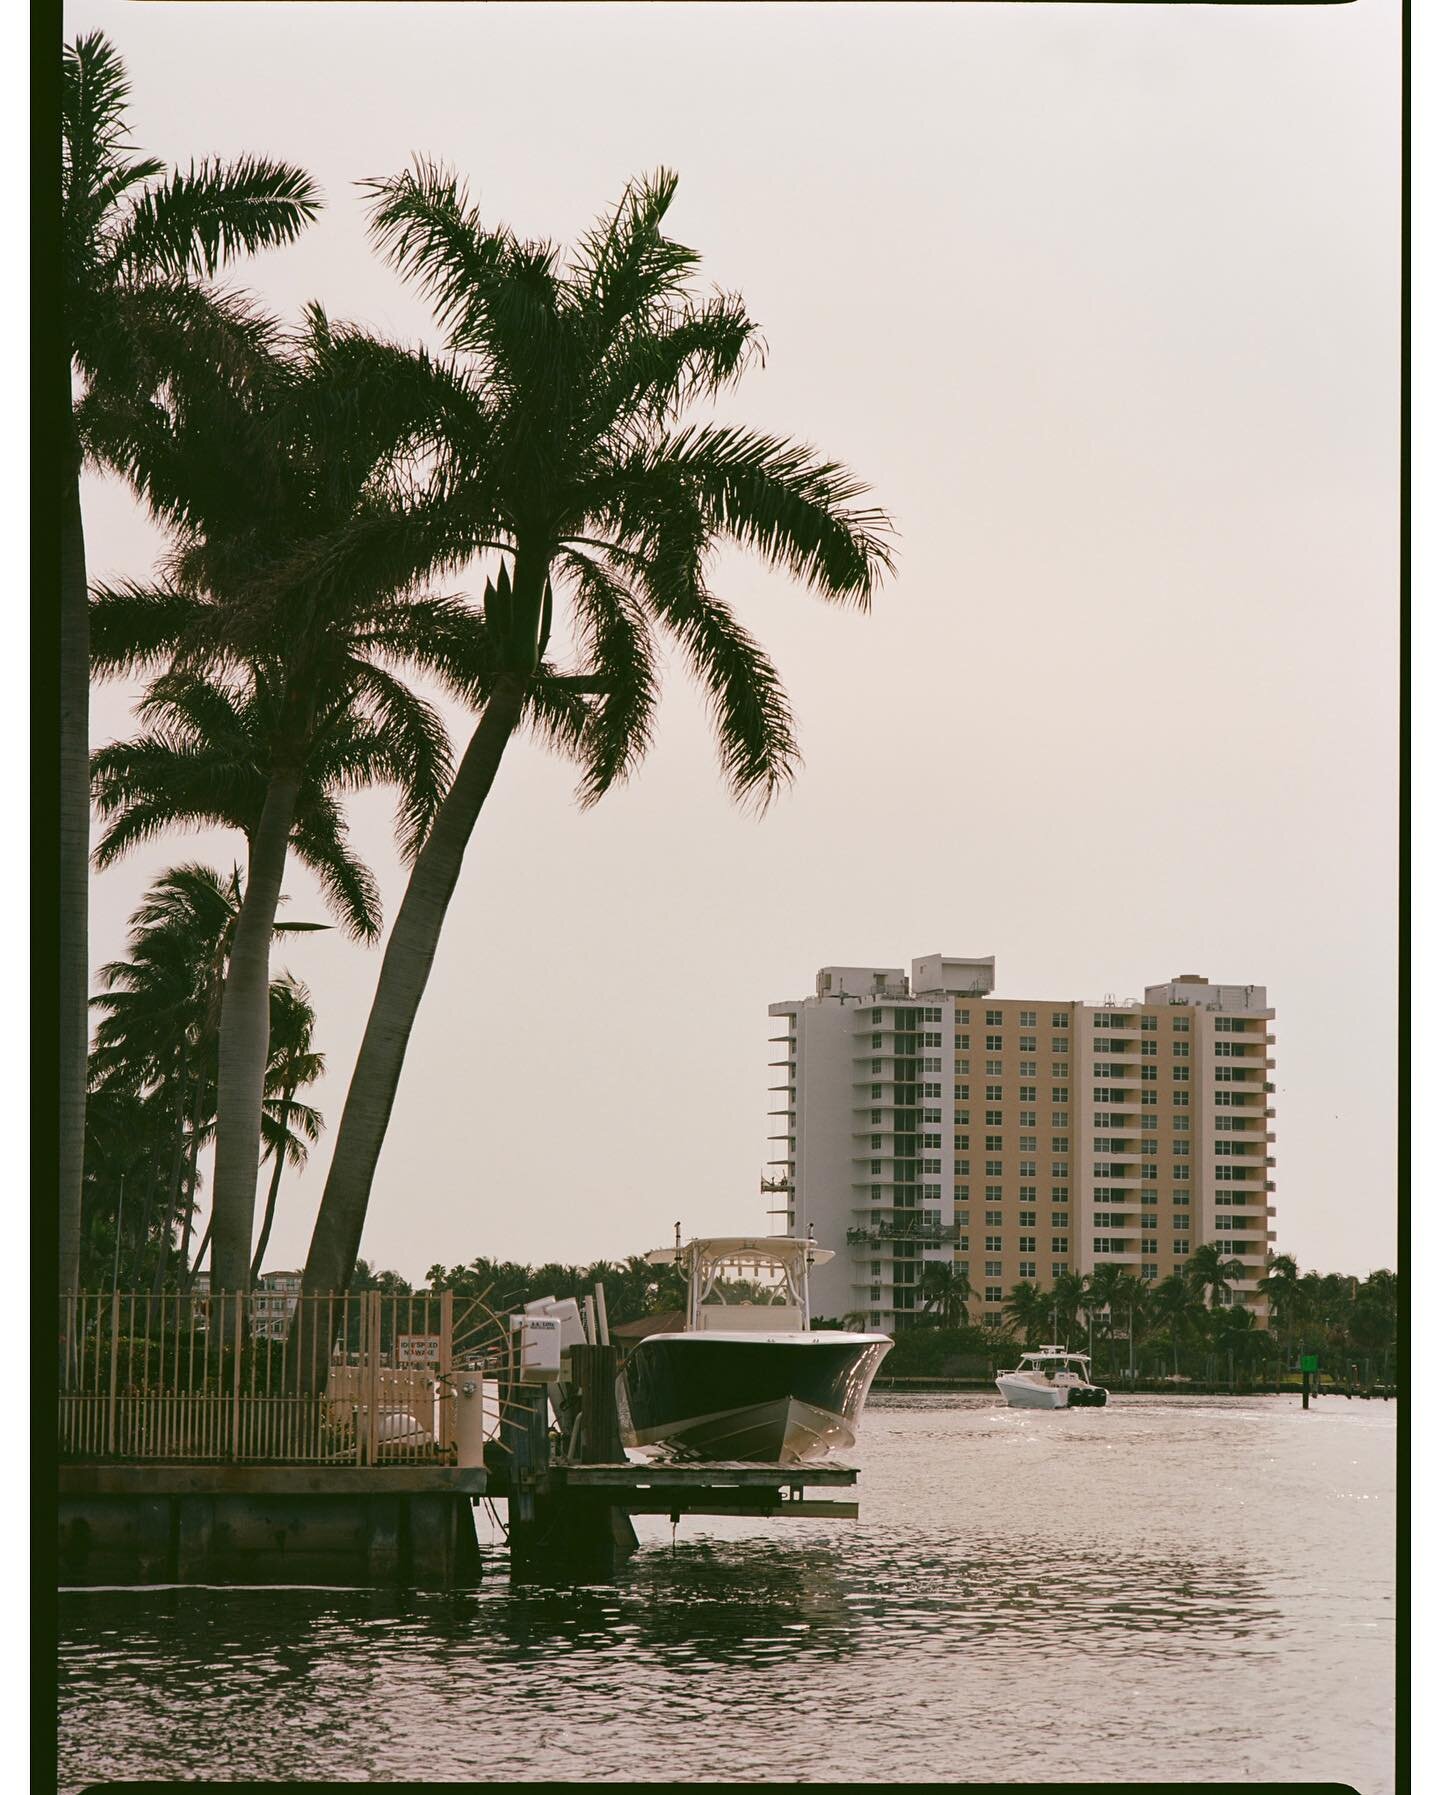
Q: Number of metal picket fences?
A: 1